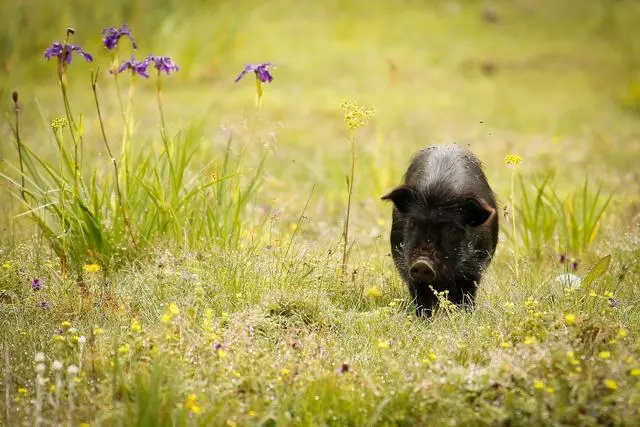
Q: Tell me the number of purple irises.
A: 5